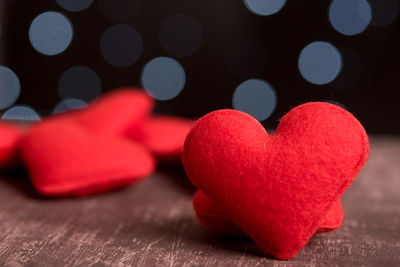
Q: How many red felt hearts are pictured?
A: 6